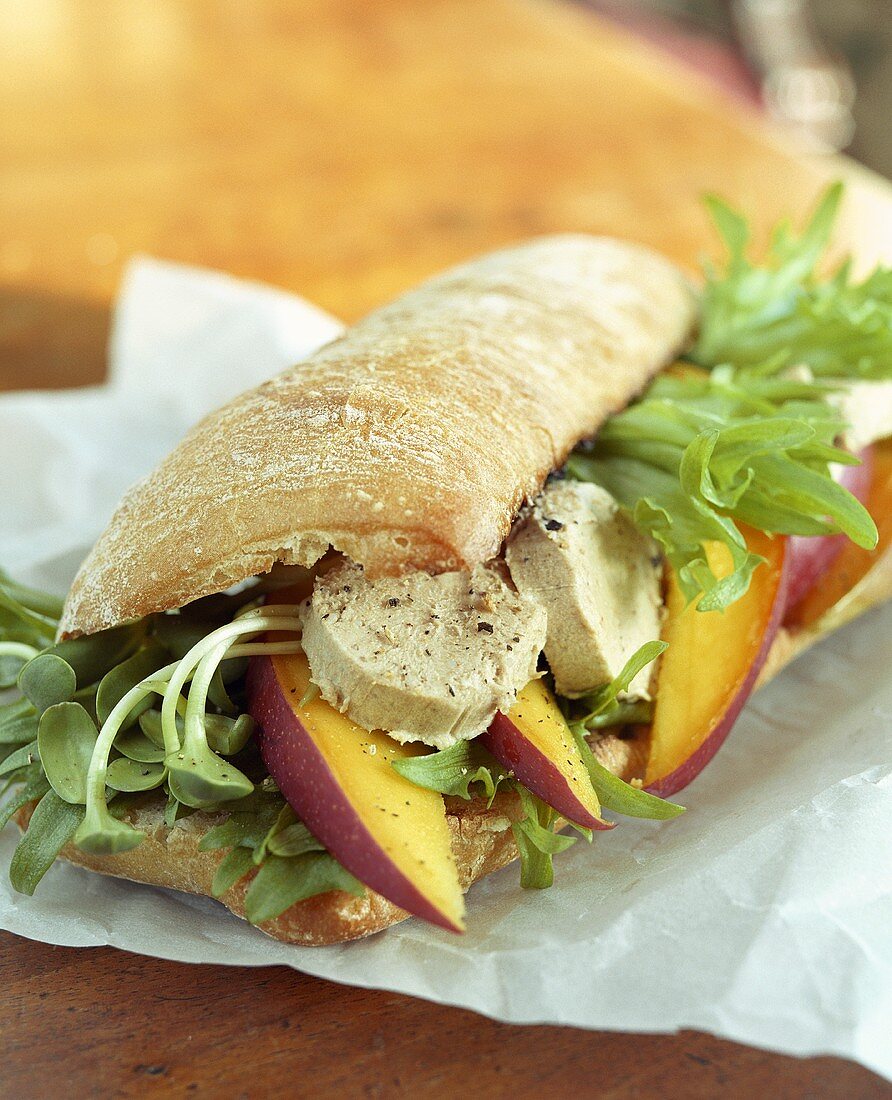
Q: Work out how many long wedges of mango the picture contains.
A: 4